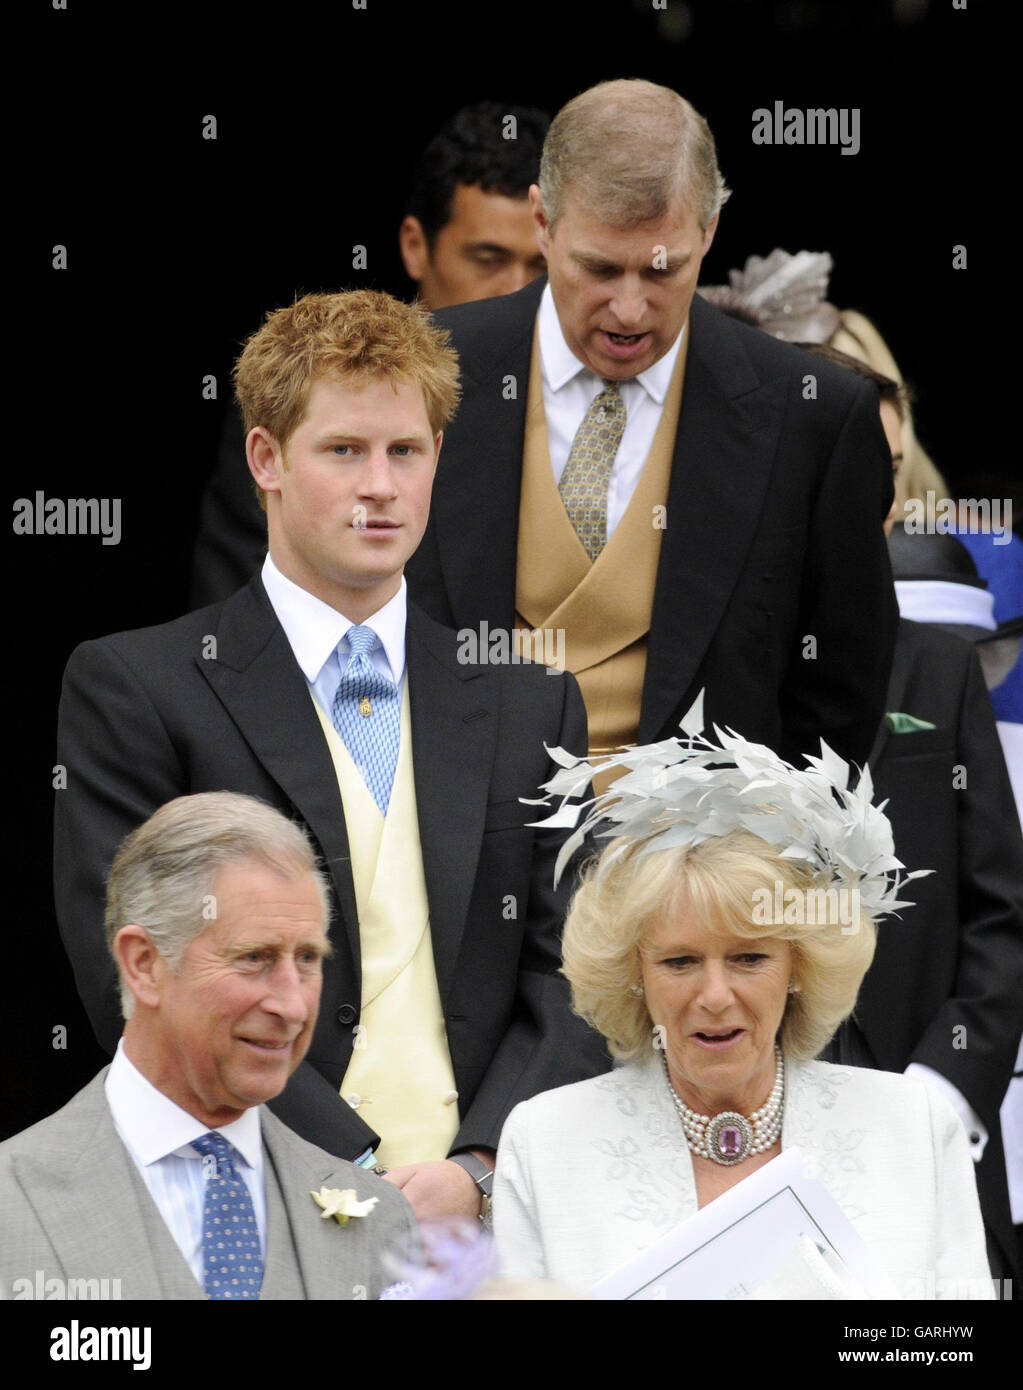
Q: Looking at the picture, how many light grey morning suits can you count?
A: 1